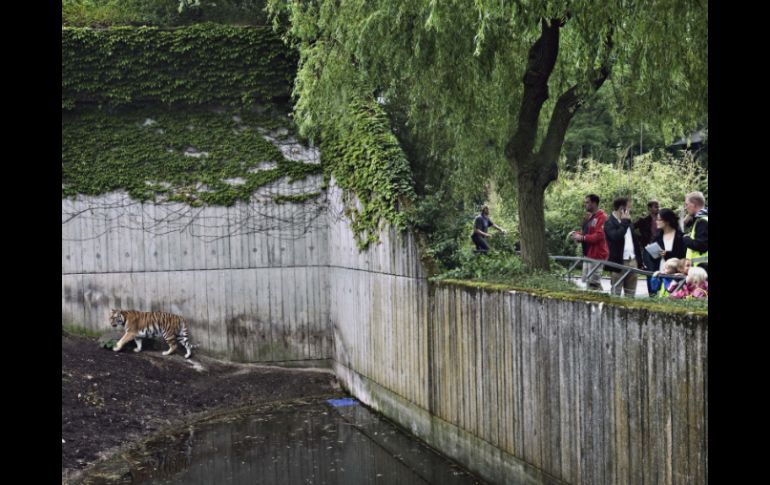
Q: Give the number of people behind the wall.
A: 9